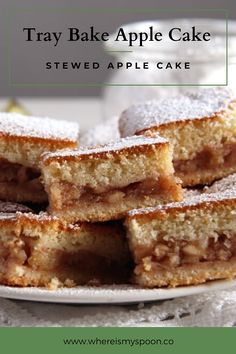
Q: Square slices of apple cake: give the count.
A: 5